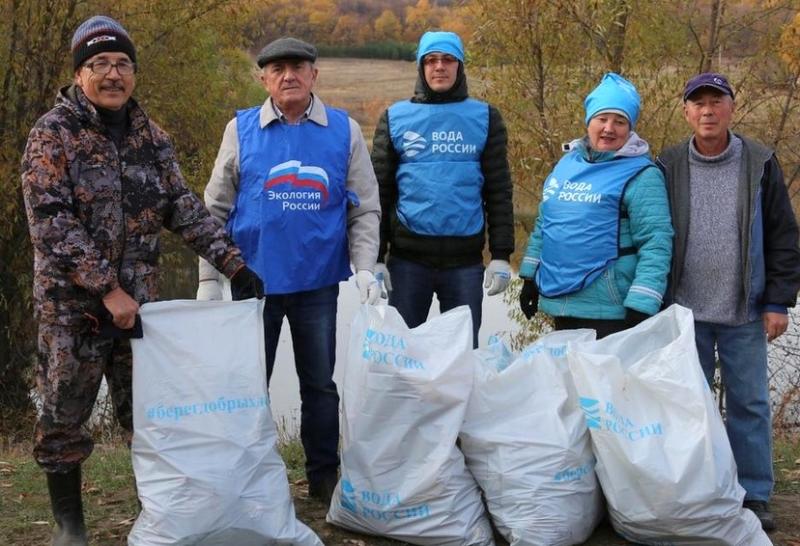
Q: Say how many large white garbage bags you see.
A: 4